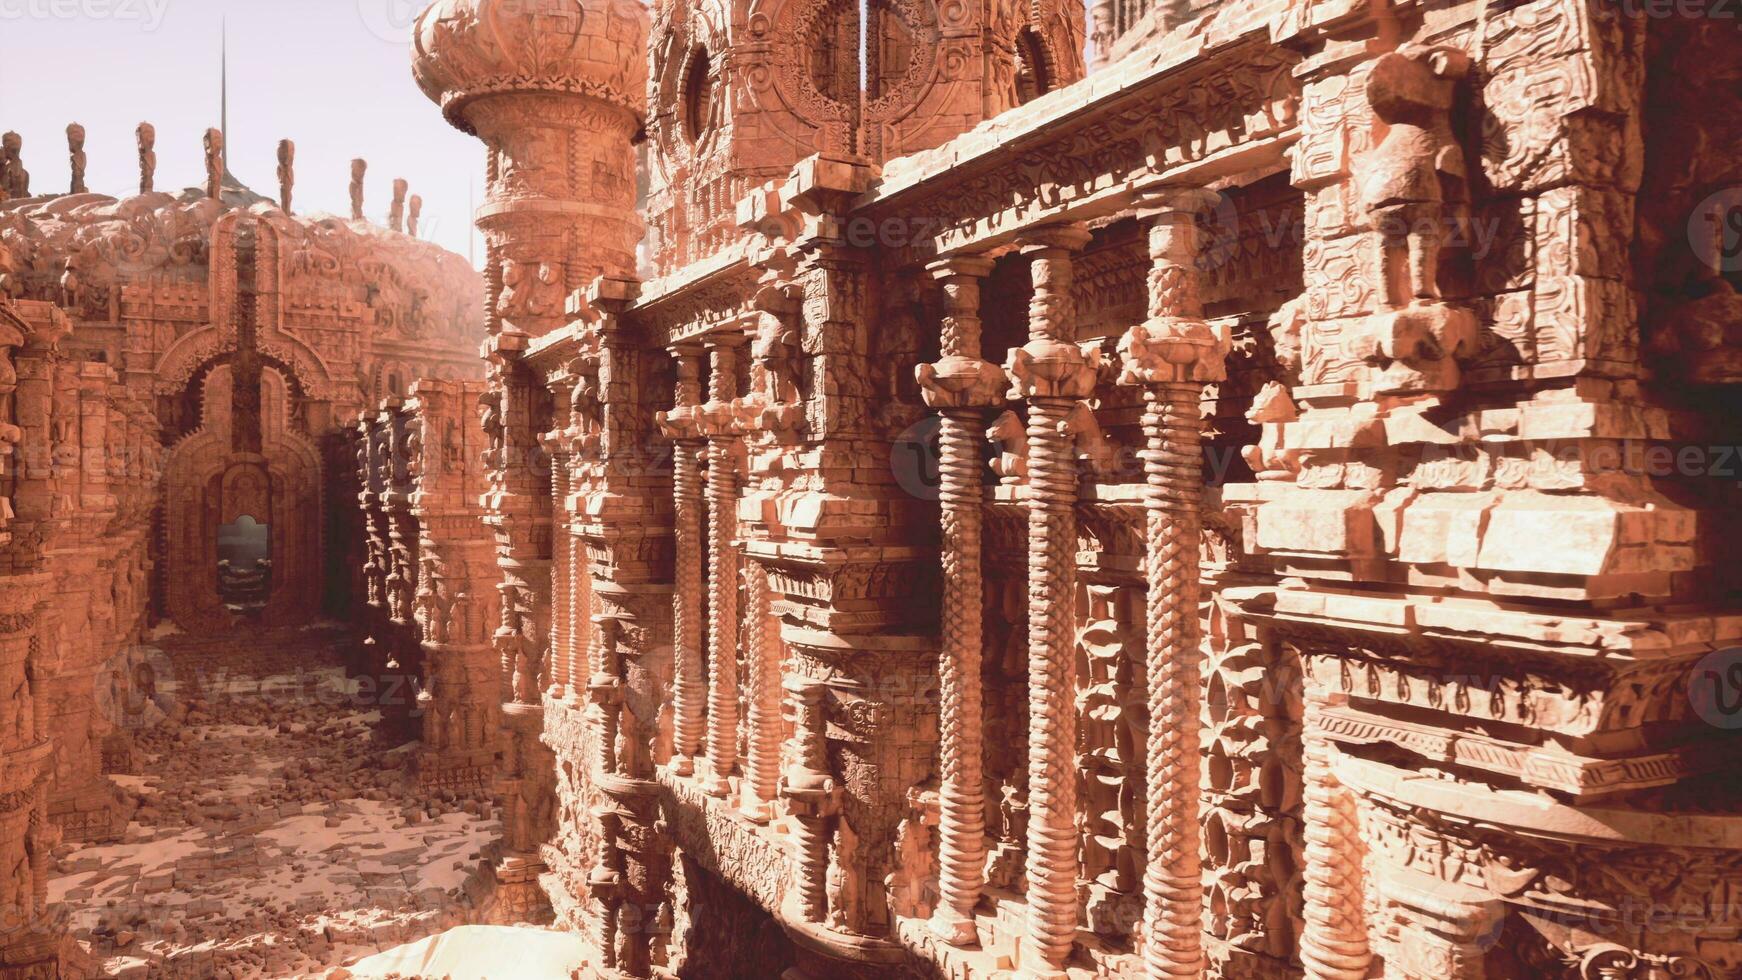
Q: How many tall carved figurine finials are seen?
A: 8